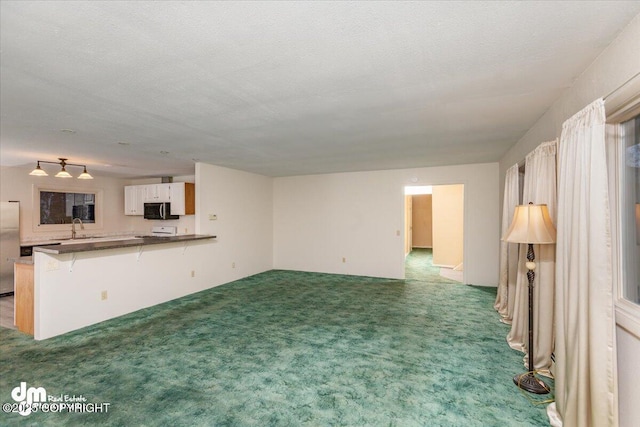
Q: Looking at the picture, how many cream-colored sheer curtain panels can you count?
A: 3